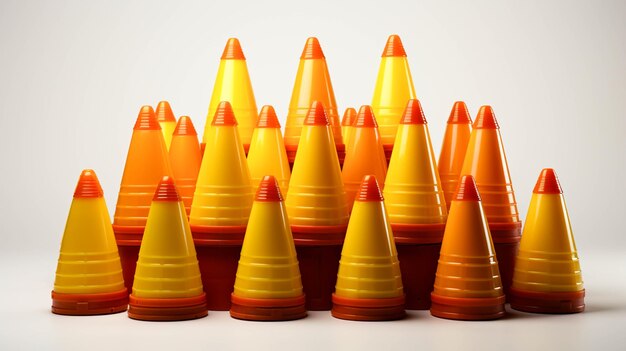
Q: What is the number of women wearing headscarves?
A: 0